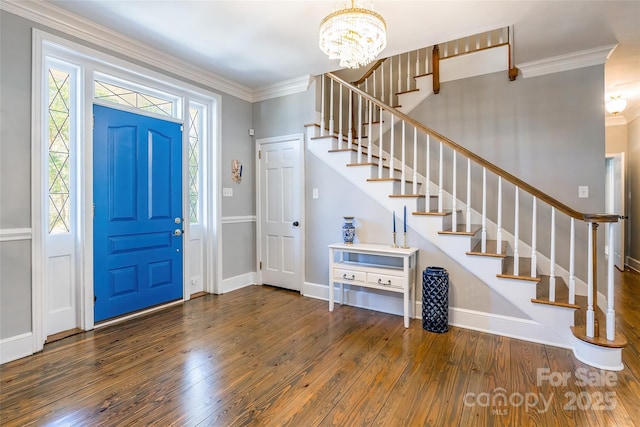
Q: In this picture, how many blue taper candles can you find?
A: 2